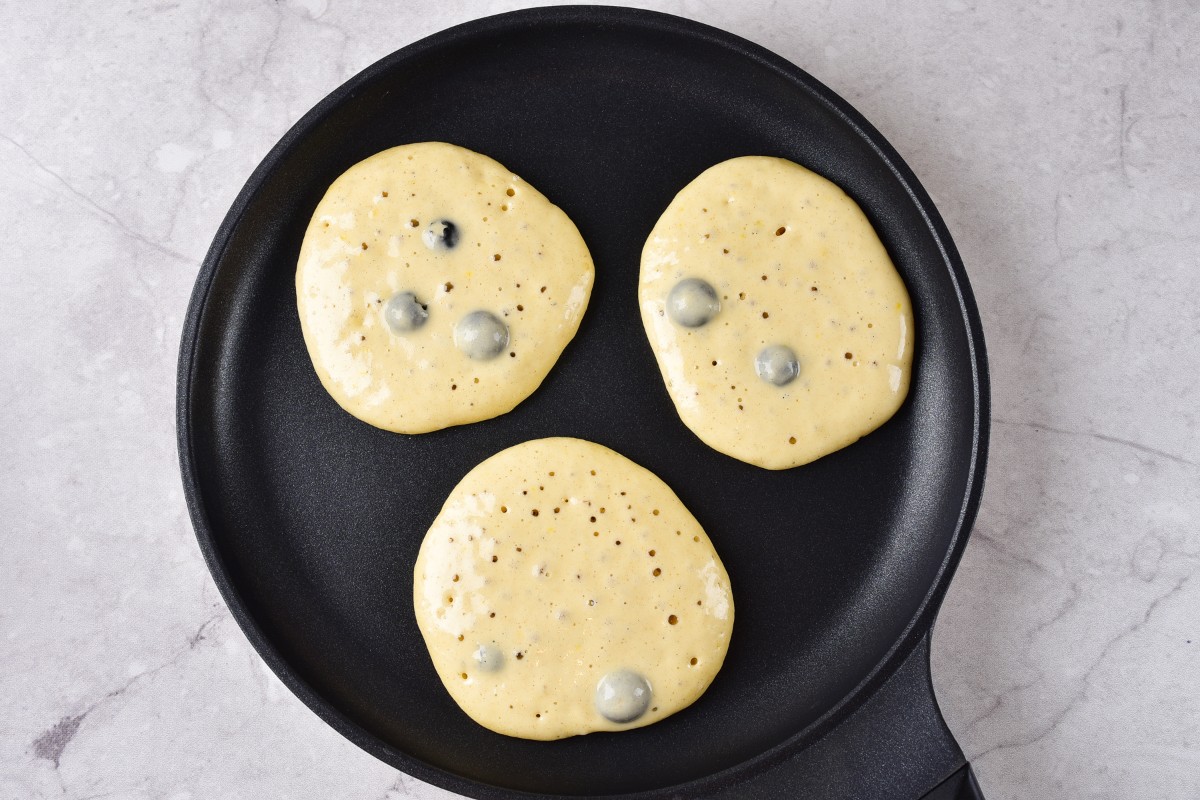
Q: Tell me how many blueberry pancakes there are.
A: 3